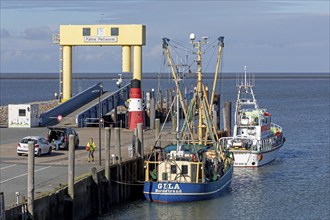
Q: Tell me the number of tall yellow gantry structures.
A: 1